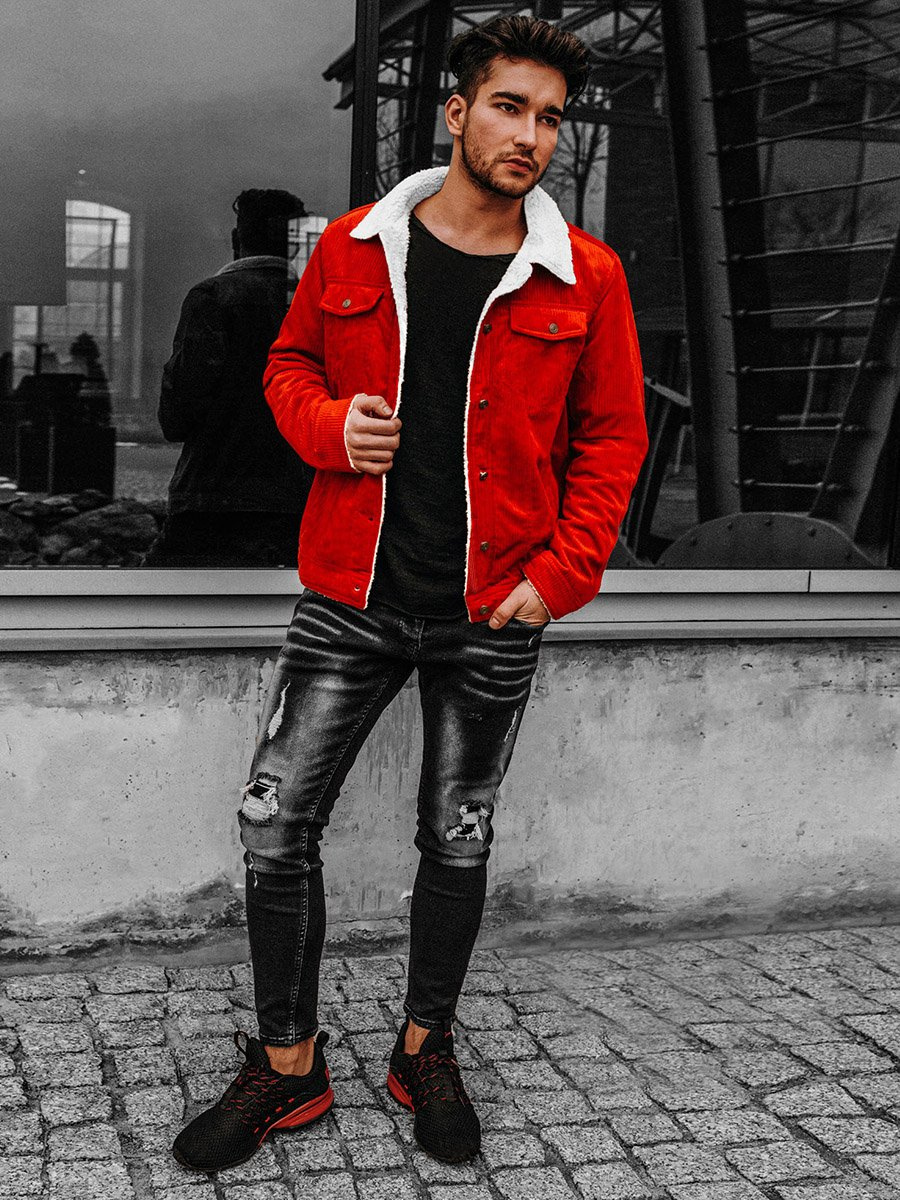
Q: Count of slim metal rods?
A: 9